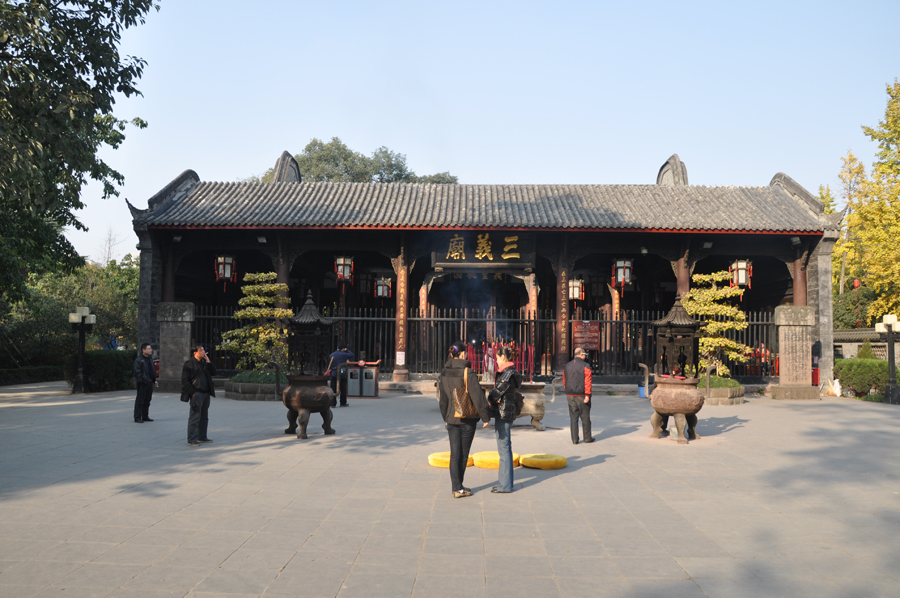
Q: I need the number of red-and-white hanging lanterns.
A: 6